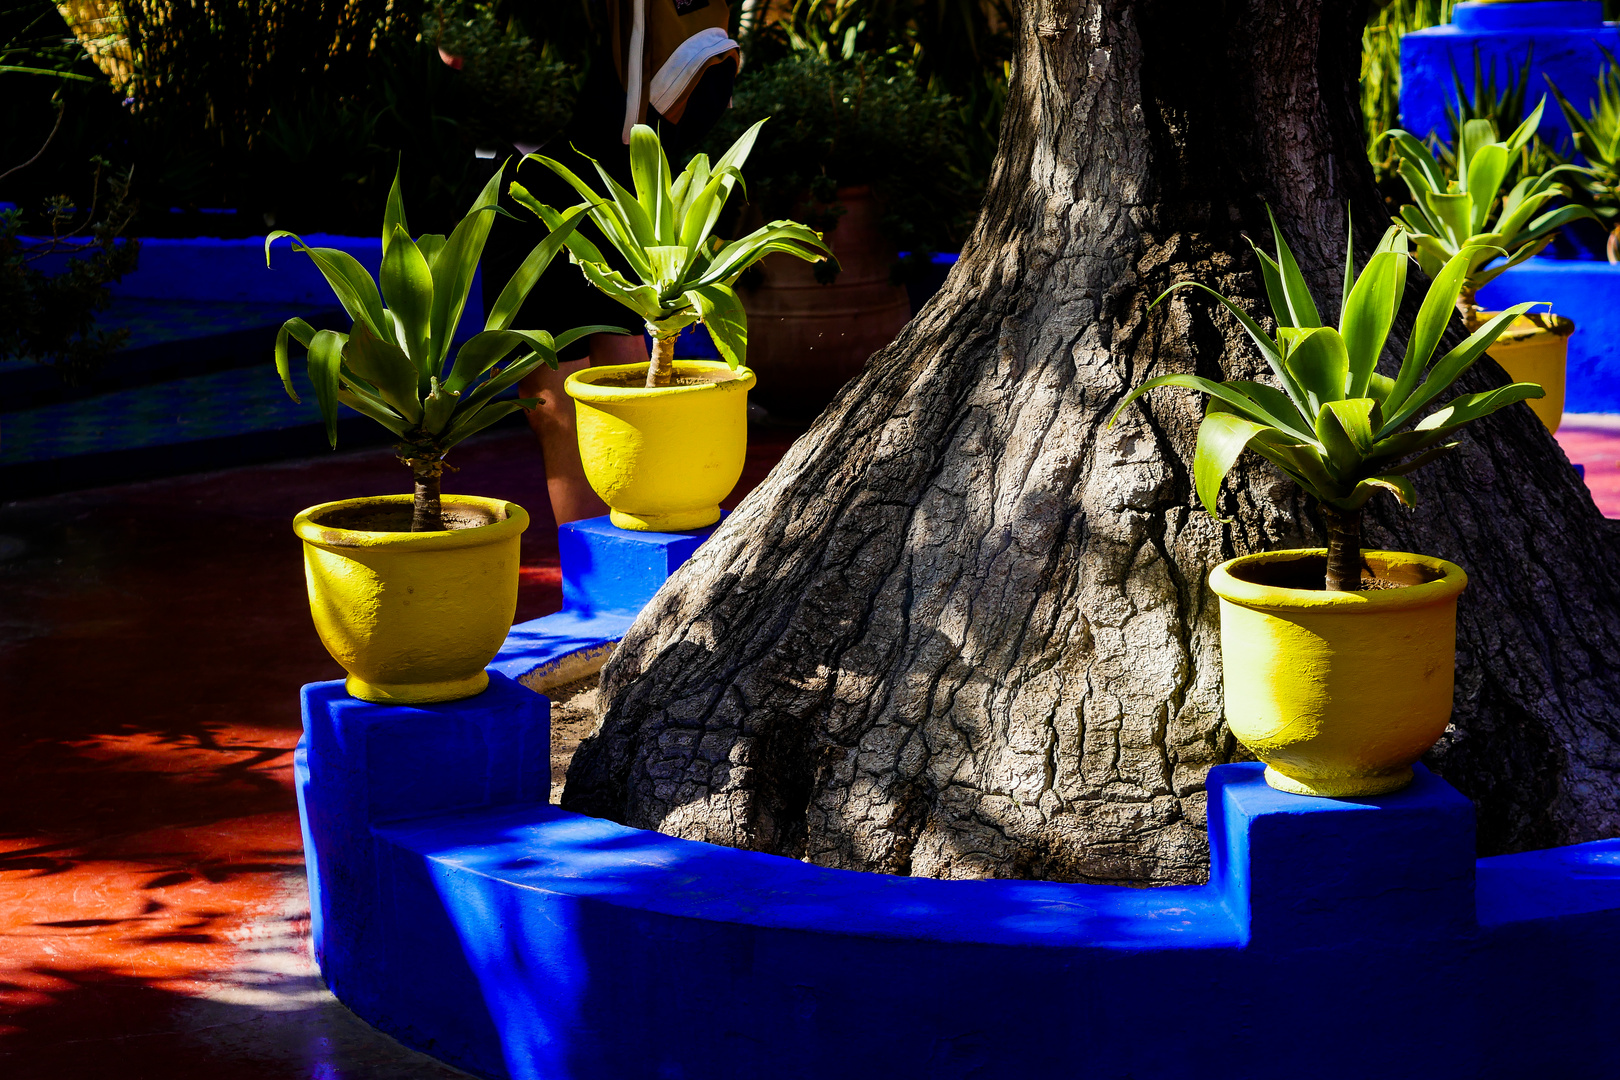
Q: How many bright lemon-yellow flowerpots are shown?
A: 4